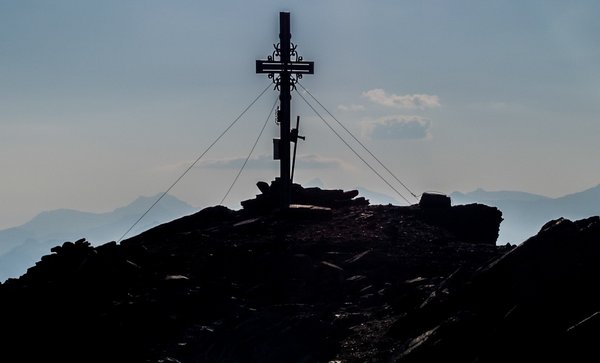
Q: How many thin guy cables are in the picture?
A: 4